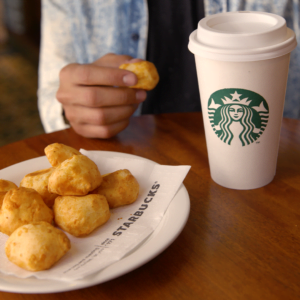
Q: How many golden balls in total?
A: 9